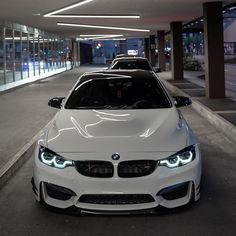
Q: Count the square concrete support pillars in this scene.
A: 5